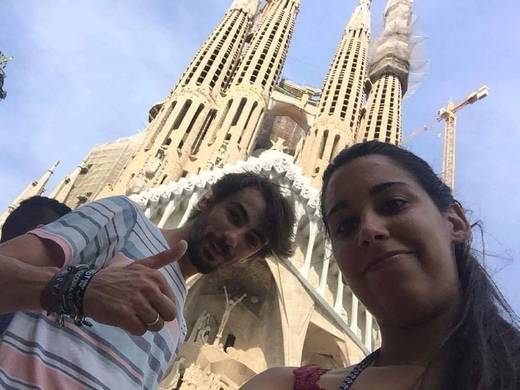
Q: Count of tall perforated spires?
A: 4